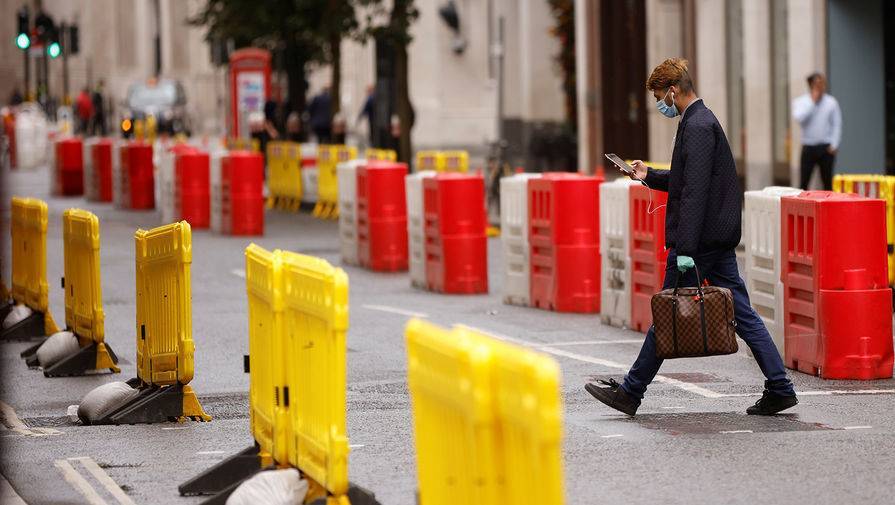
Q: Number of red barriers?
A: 10